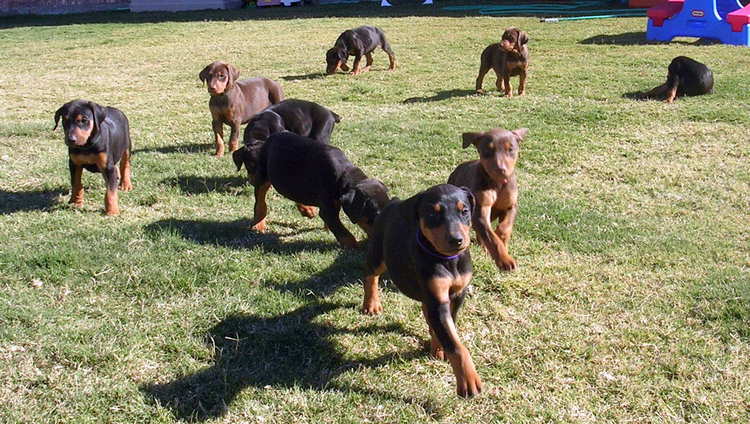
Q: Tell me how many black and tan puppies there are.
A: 6